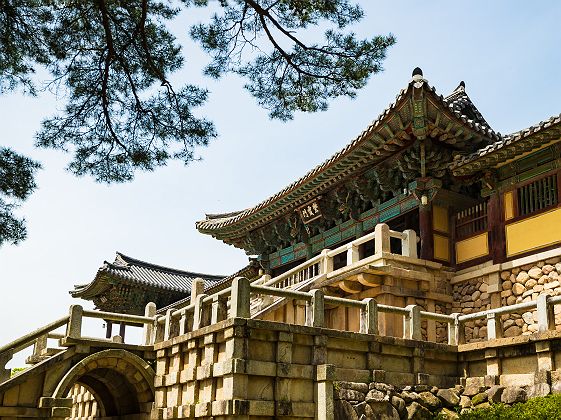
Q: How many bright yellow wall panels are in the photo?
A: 5